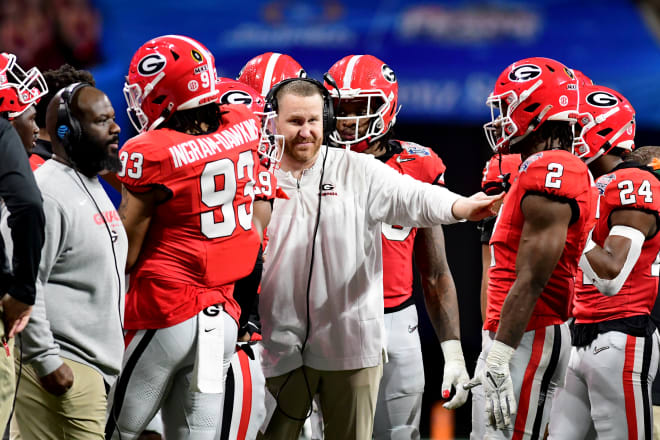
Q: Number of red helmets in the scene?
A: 8